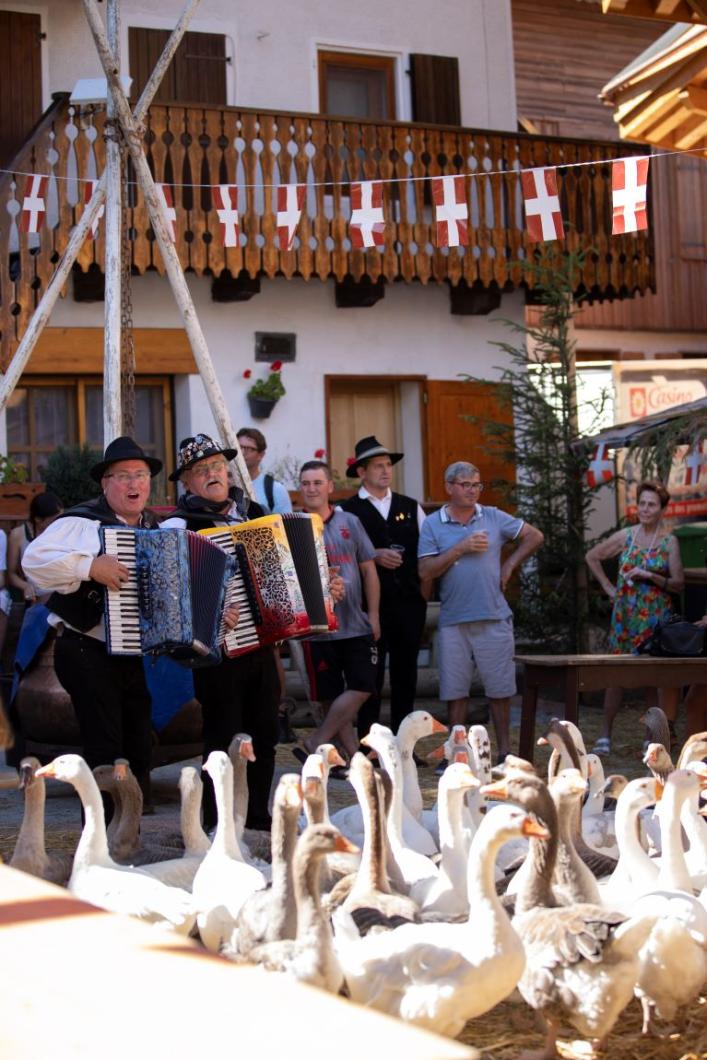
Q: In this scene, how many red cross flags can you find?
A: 11